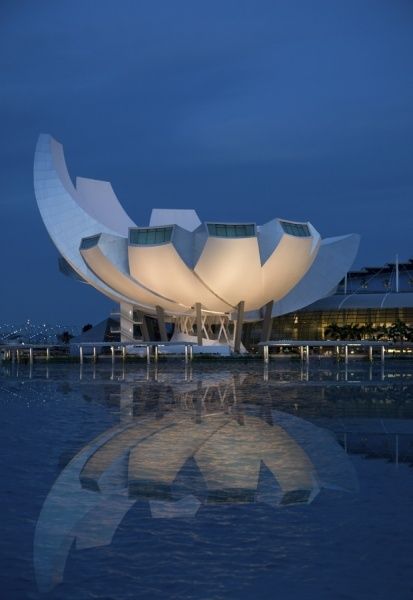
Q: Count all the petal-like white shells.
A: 8